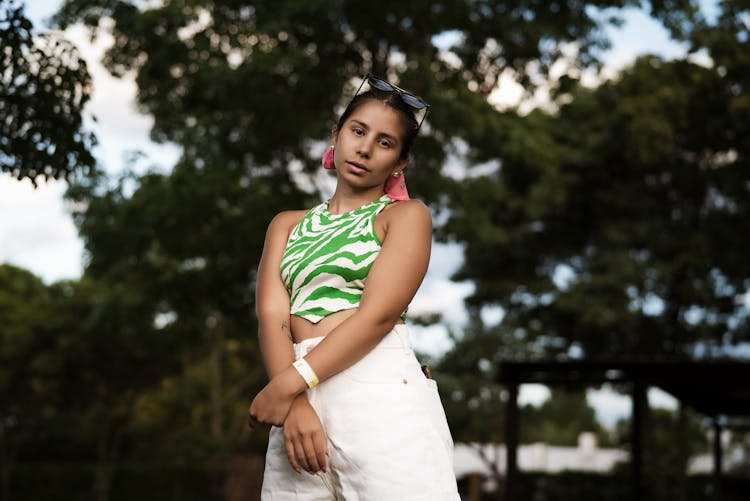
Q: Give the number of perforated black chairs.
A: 0